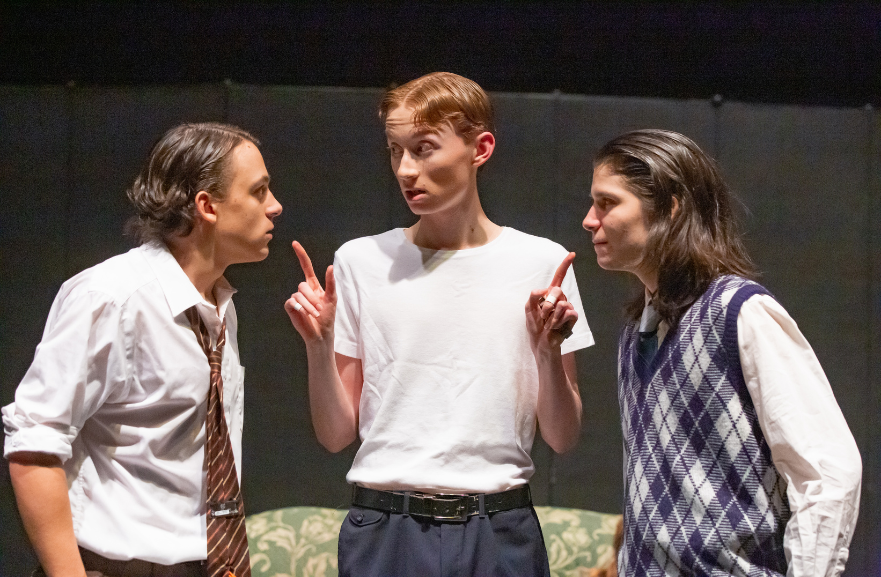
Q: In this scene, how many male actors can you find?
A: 3